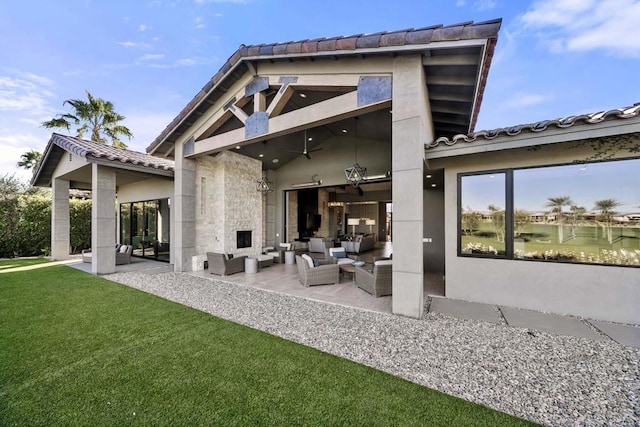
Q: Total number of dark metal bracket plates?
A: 6